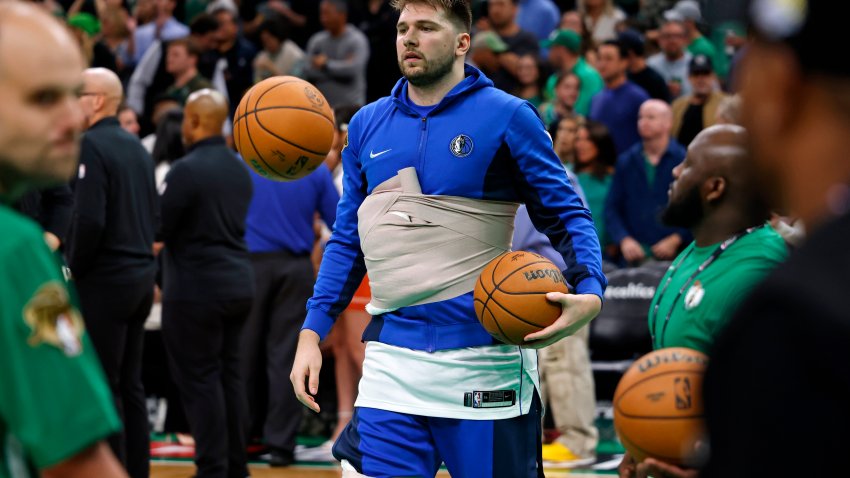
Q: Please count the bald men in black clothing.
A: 2